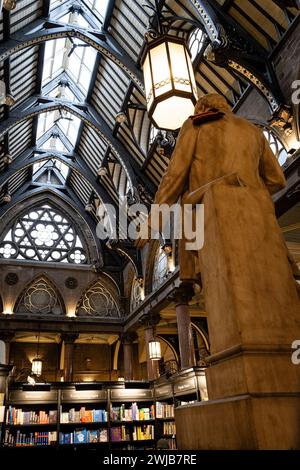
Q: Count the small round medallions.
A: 2